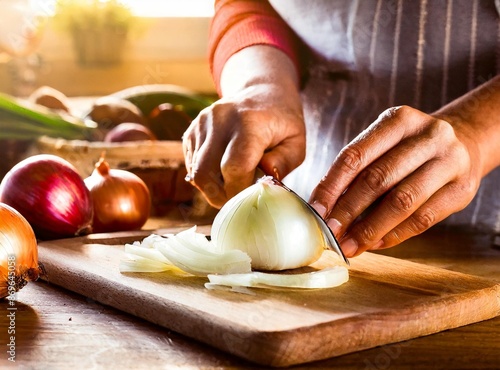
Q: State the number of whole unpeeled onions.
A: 3